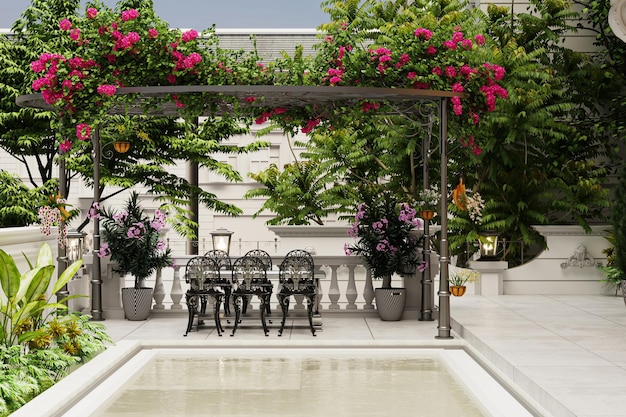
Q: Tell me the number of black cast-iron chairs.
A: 6